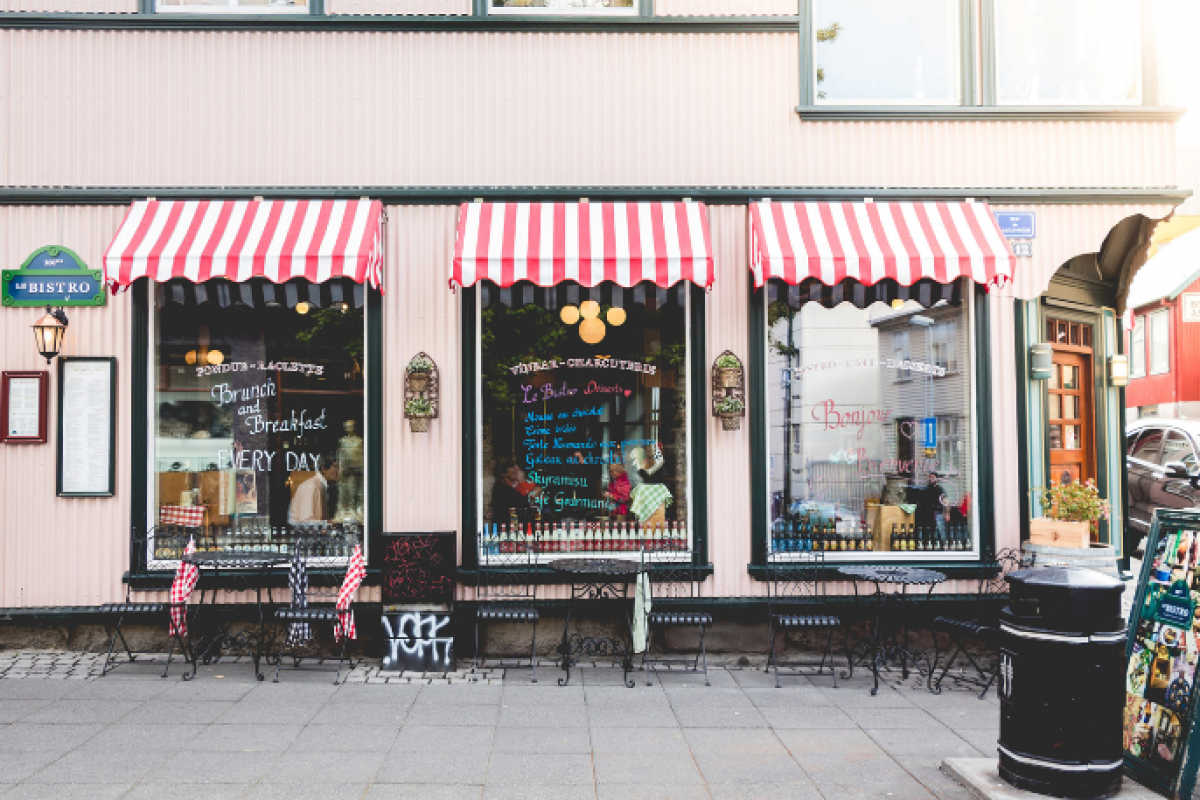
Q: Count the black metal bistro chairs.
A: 6